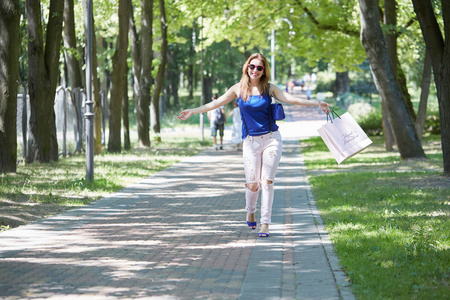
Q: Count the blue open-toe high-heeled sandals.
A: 2